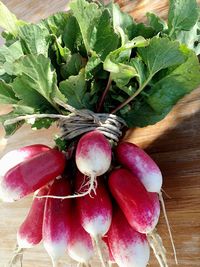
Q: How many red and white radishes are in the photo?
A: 10